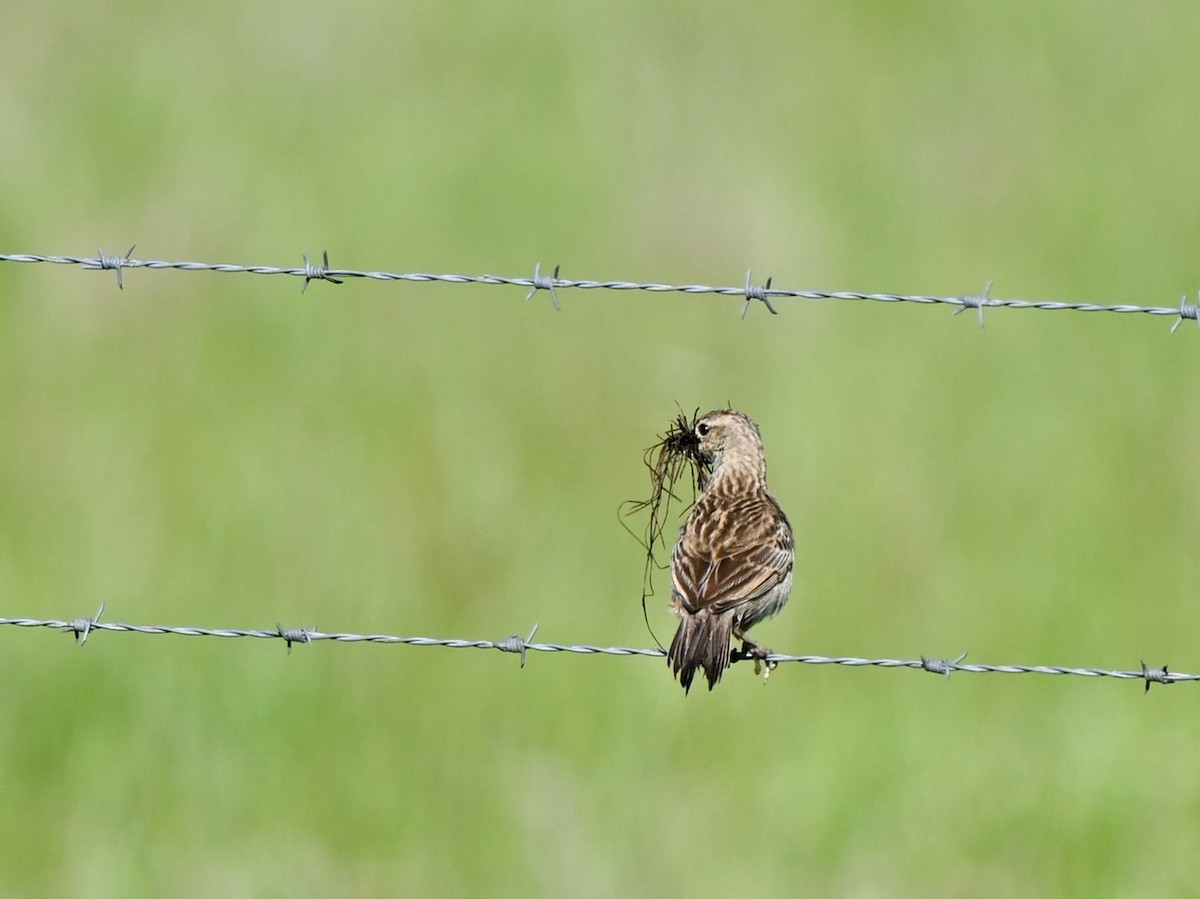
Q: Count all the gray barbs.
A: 11